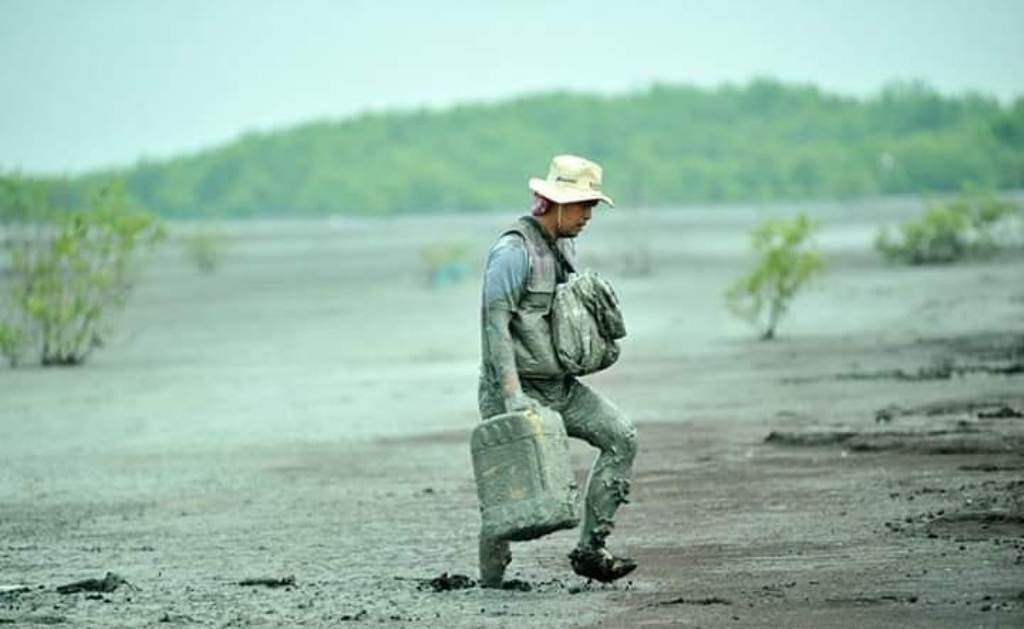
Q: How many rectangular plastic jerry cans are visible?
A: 1